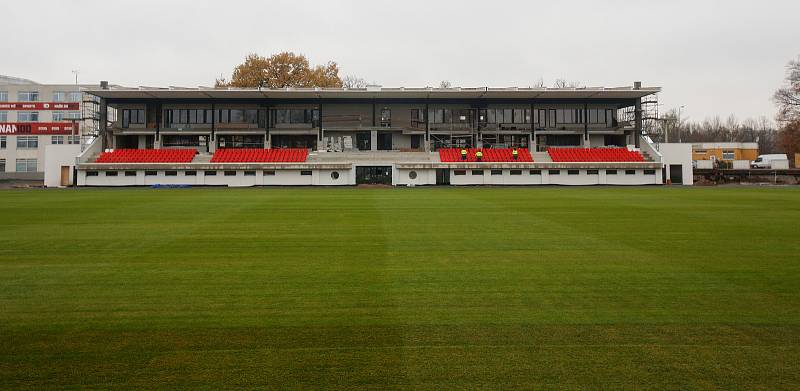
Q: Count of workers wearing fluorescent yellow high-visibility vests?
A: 3